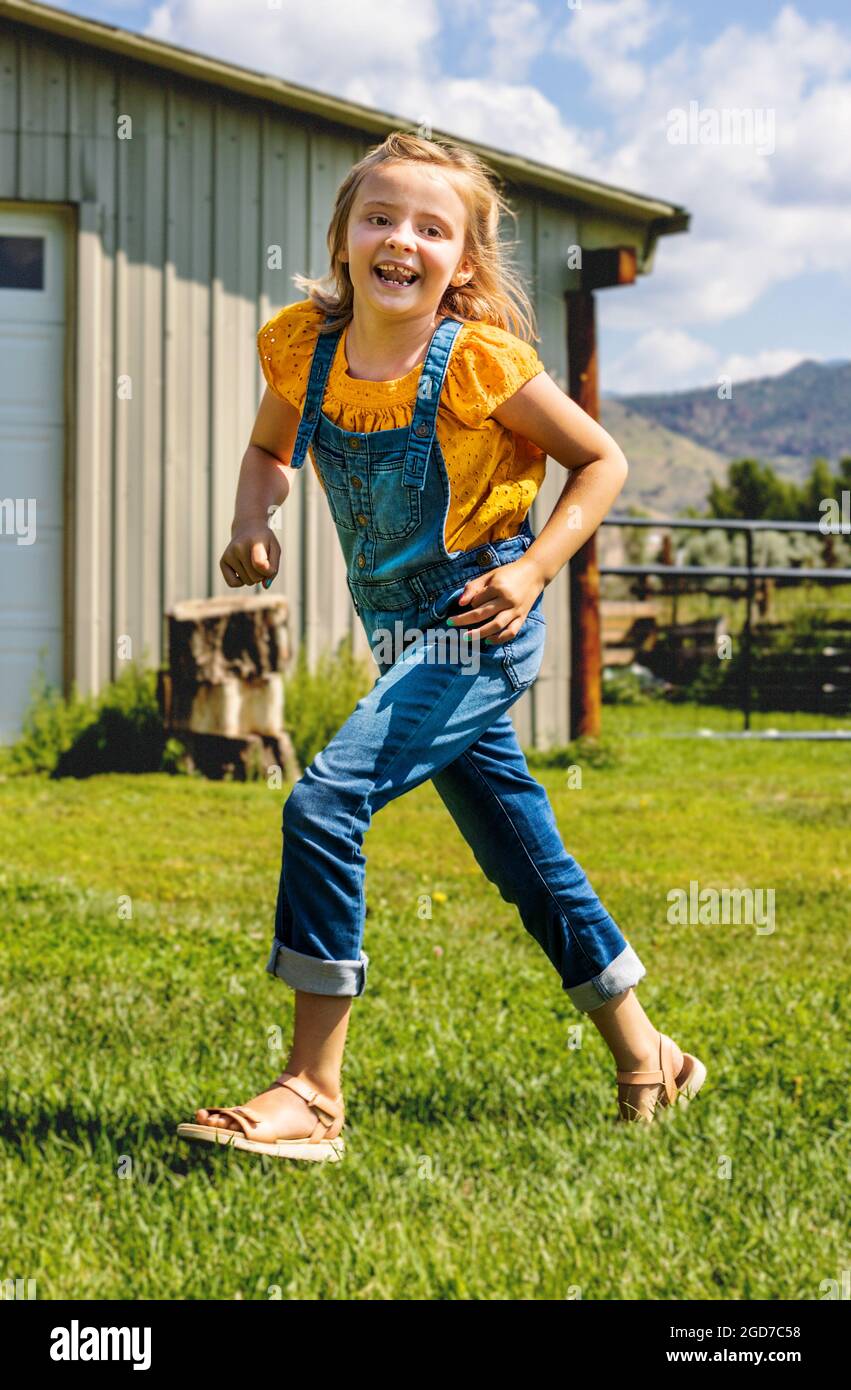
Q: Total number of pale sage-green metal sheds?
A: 1